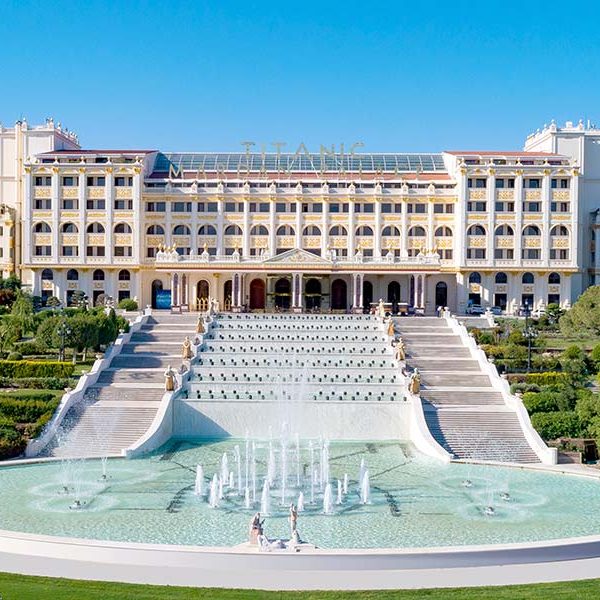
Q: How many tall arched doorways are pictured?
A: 10